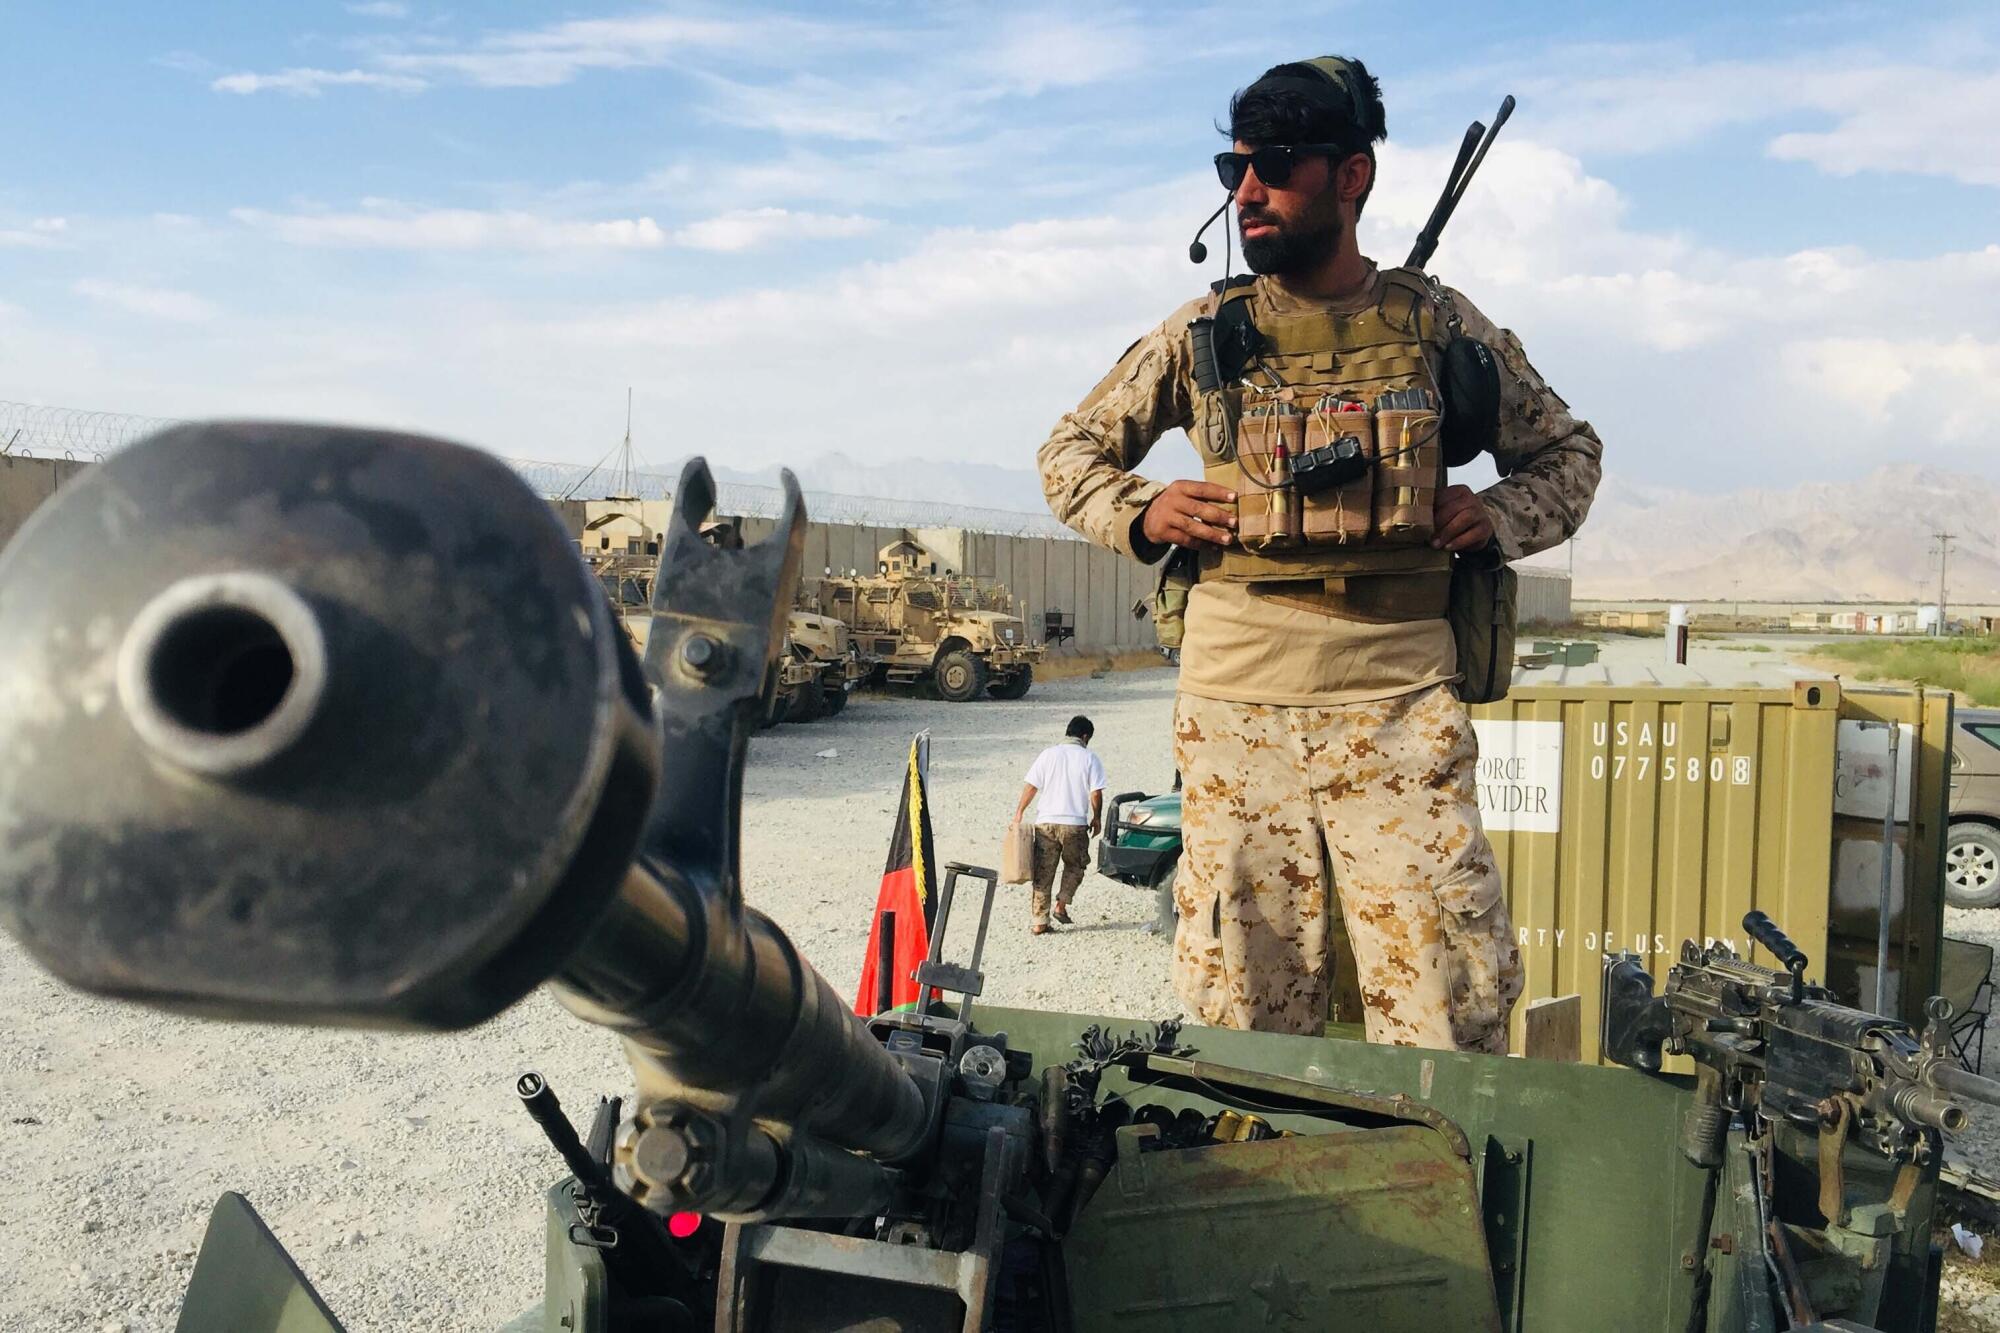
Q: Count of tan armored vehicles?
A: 3